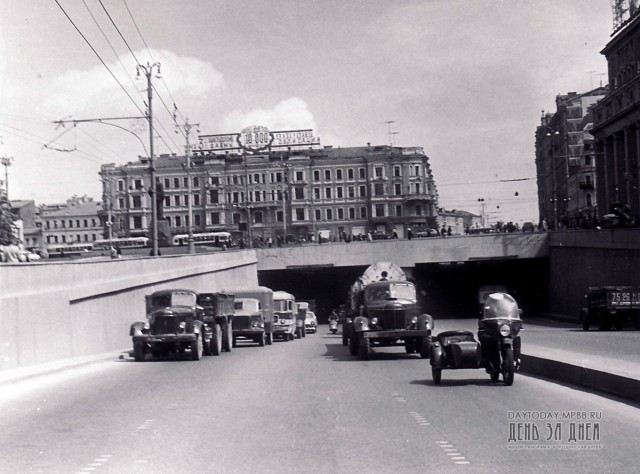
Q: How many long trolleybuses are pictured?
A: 3